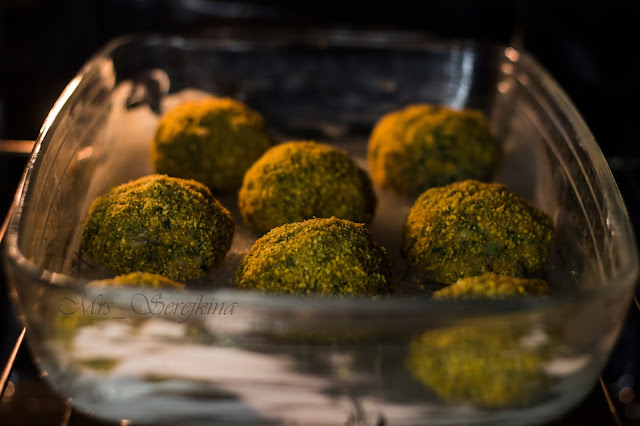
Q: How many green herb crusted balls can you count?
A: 8